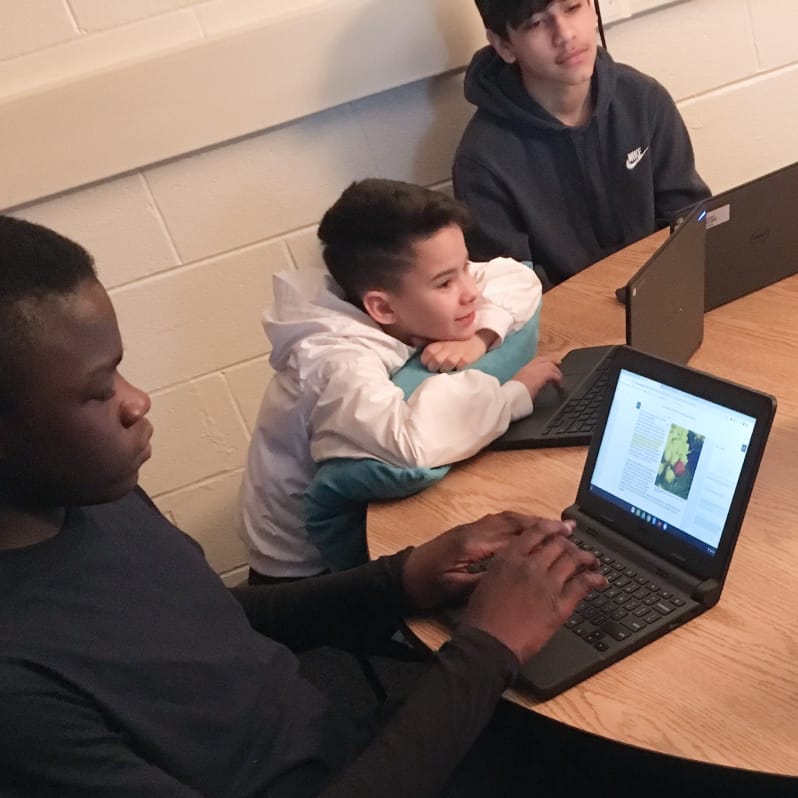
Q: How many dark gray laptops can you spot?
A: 3